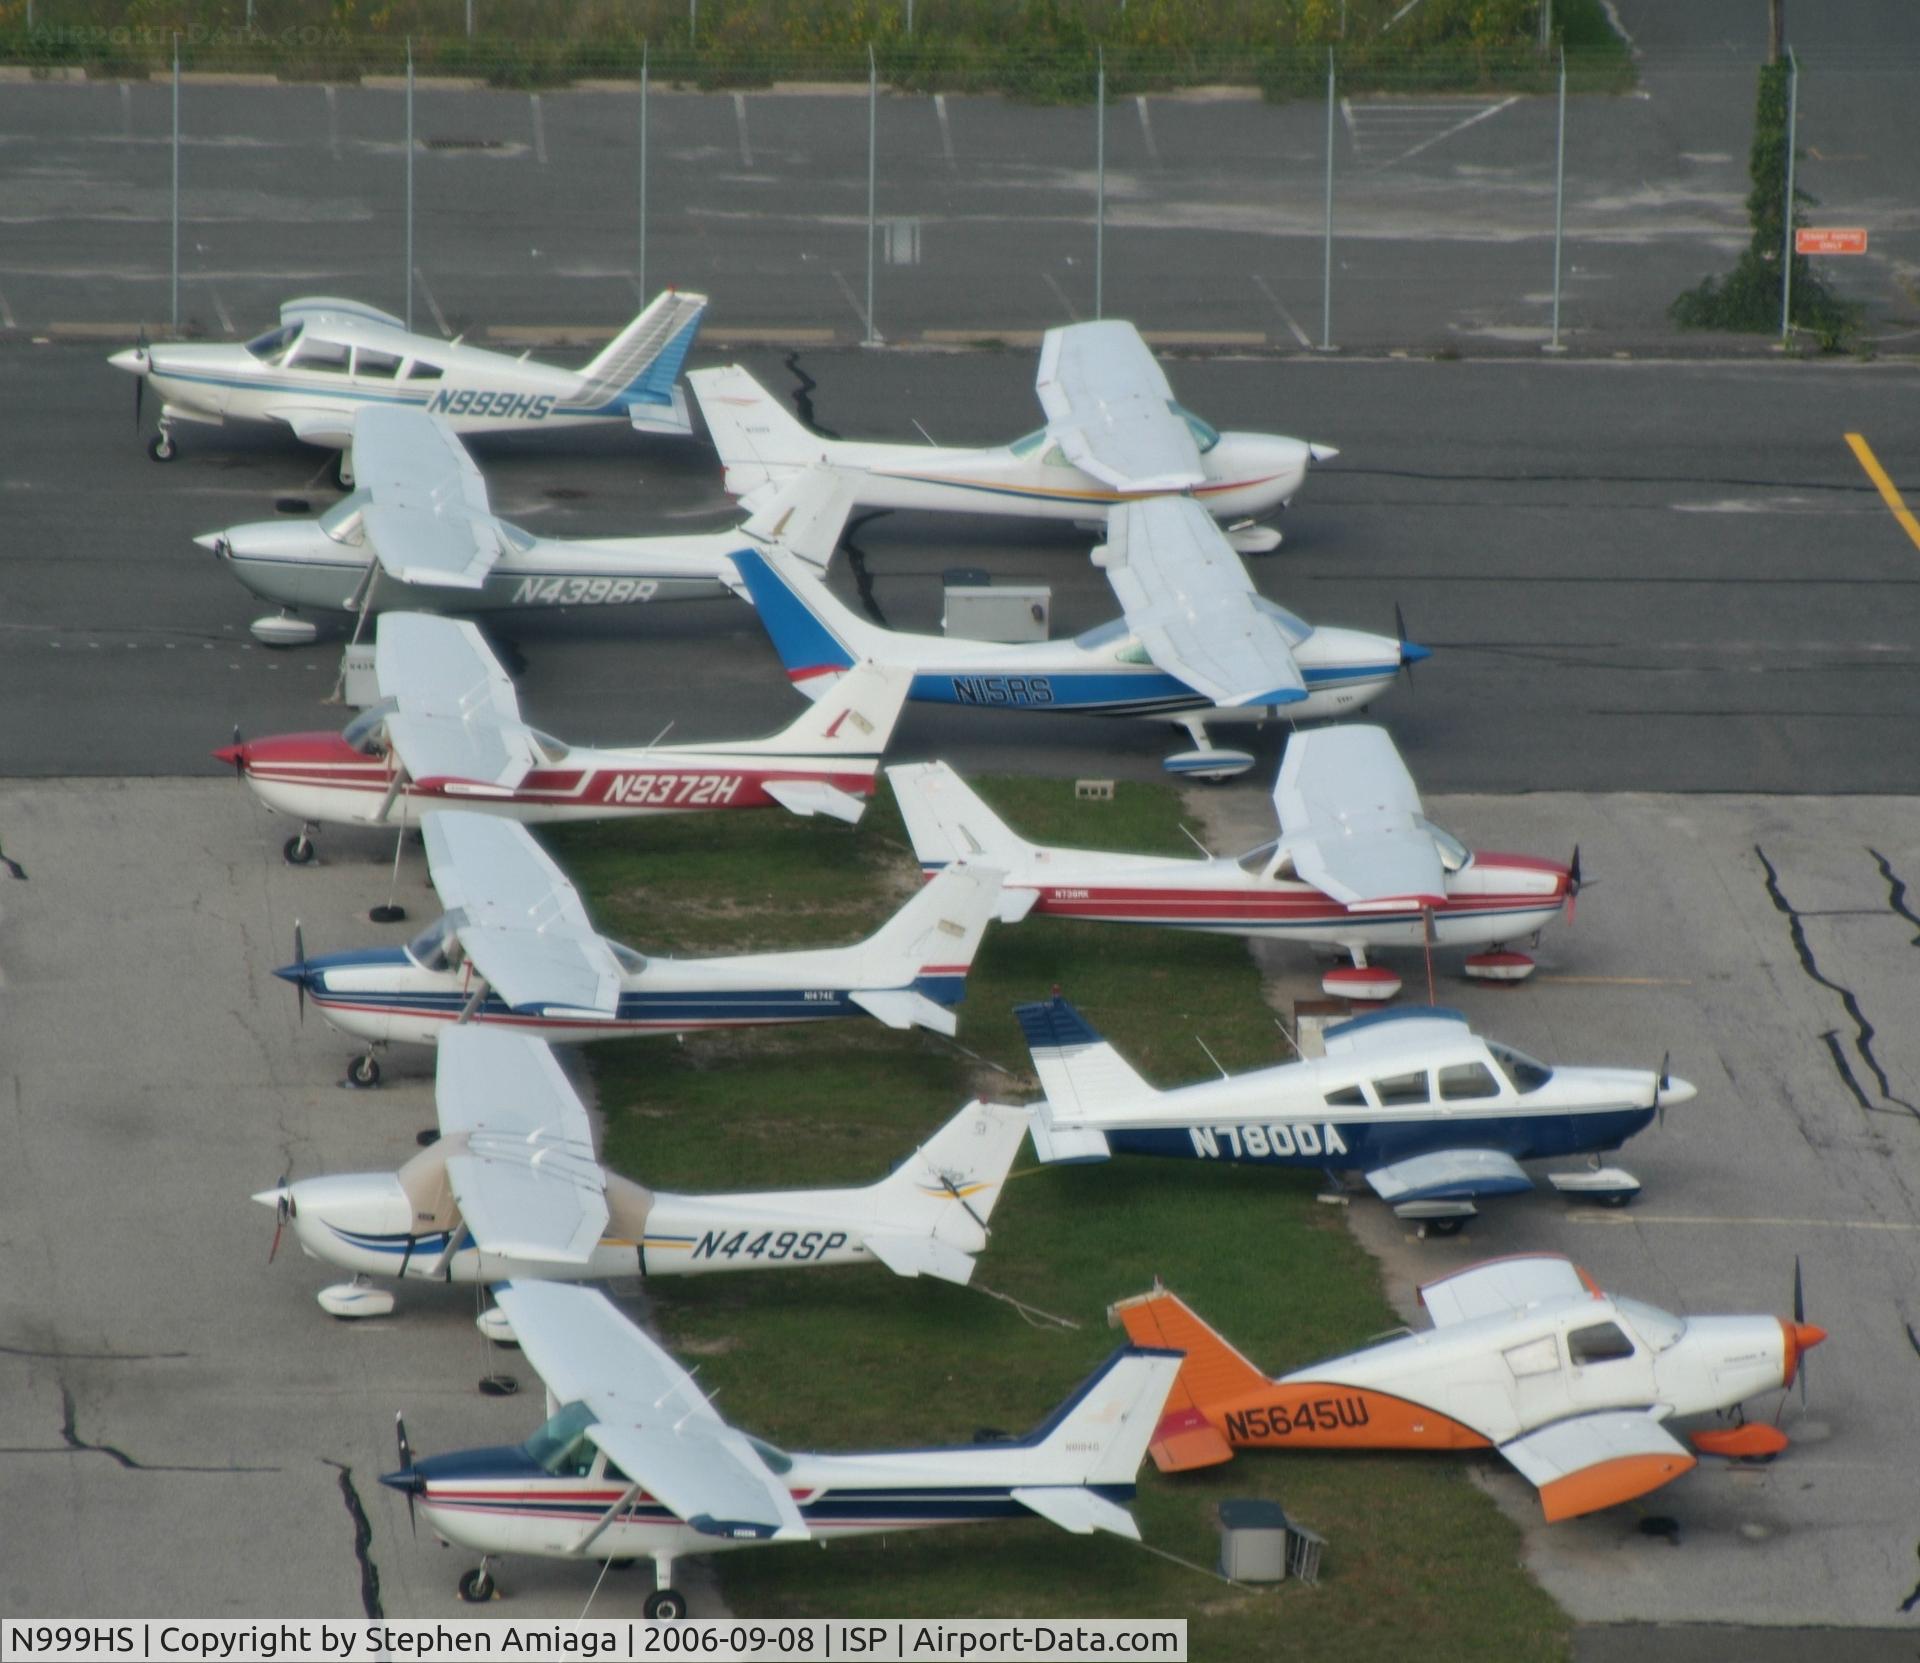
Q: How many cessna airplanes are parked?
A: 8